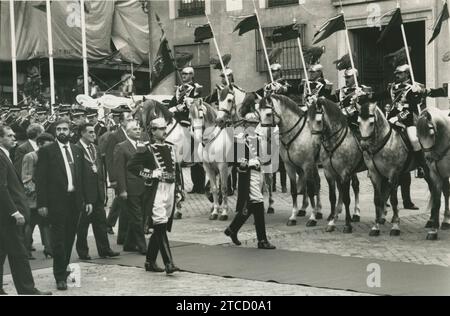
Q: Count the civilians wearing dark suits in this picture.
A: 6